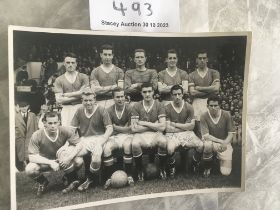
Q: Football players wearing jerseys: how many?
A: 11